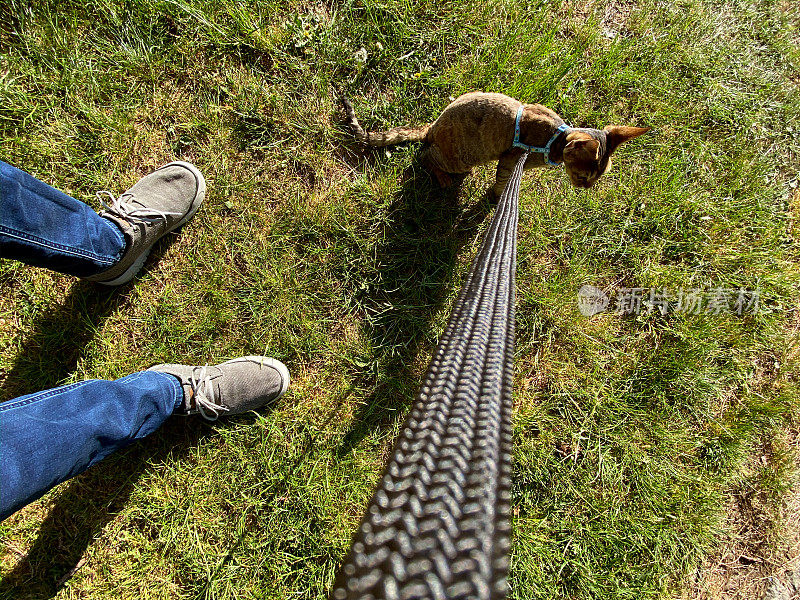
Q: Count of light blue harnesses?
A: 1